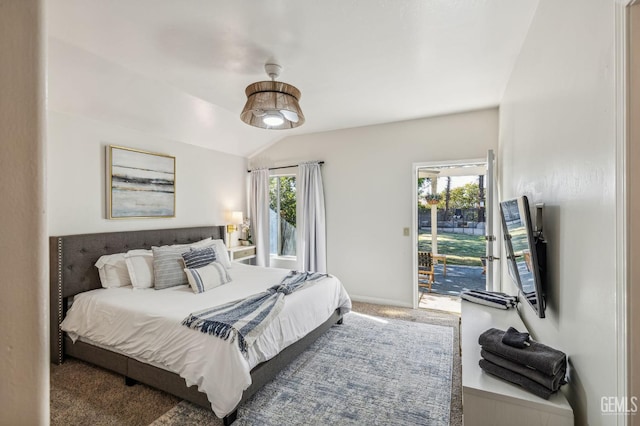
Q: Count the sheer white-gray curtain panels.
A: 2